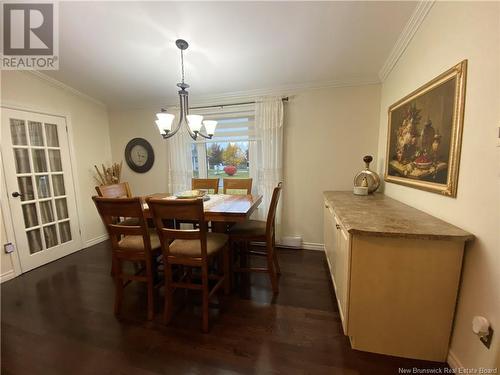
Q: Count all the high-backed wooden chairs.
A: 6